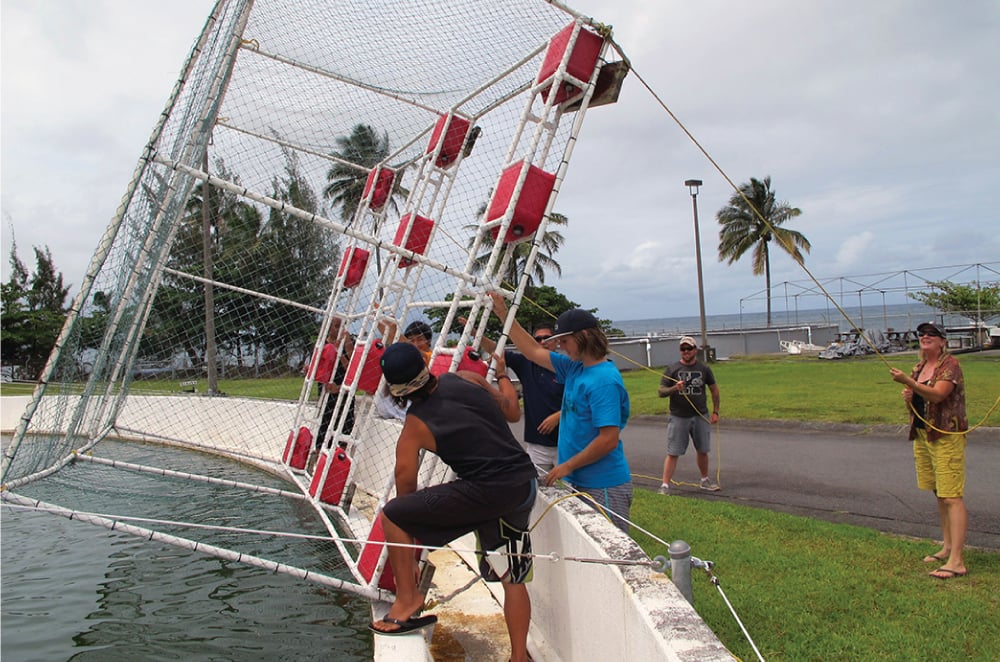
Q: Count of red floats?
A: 12